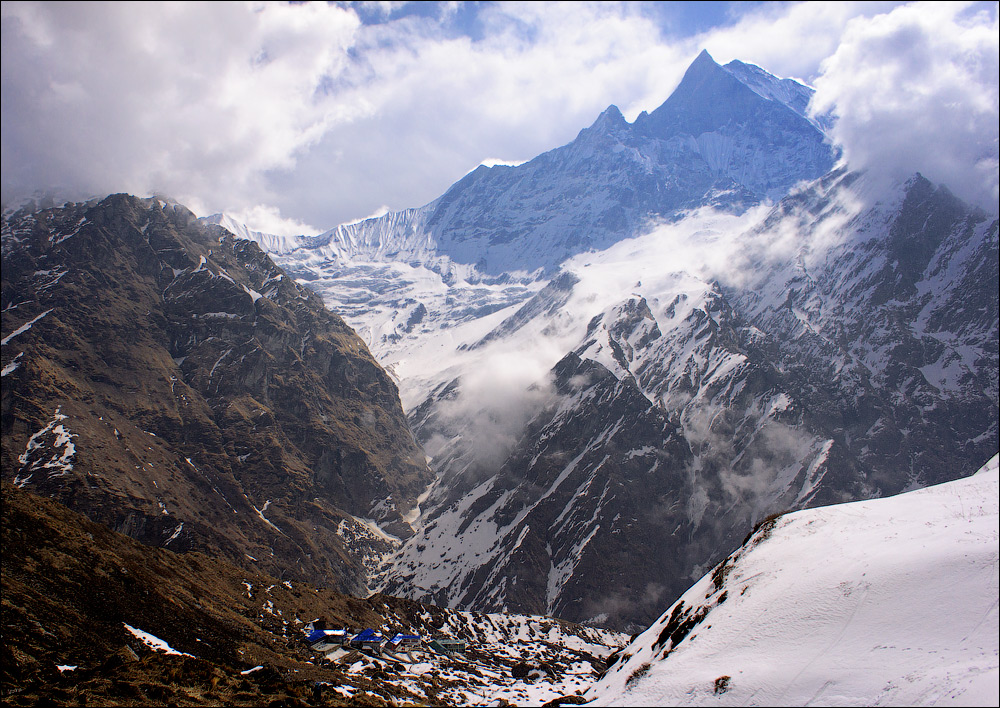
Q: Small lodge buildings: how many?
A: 4